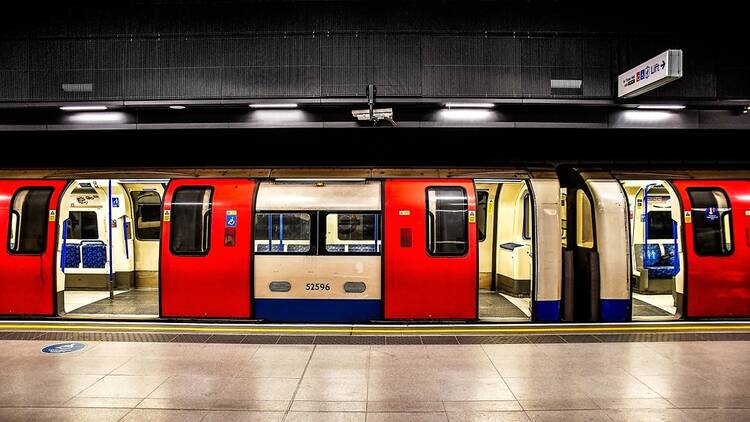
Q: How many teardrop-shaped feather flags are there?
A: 0